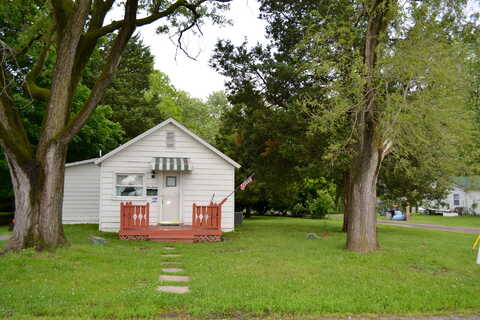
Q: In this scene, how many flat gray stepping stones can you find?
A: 6